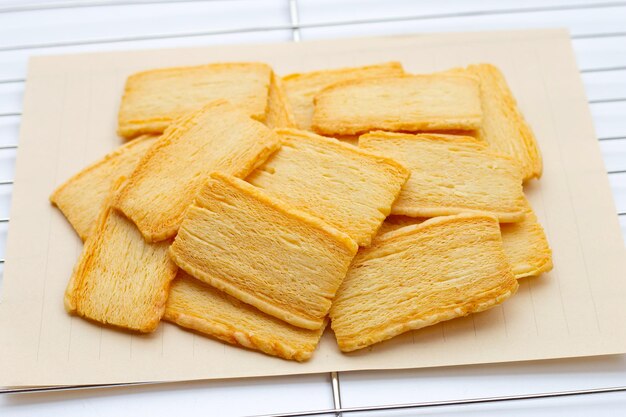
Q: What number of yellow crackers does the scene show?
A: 14